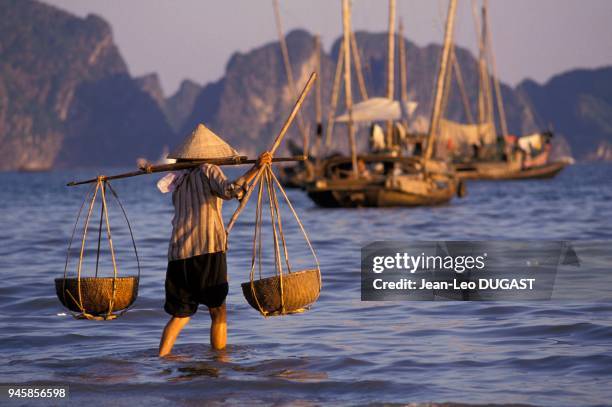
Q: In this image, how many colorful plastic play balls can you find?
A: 0